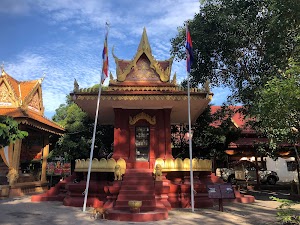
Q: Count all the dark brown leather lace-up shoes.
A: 0